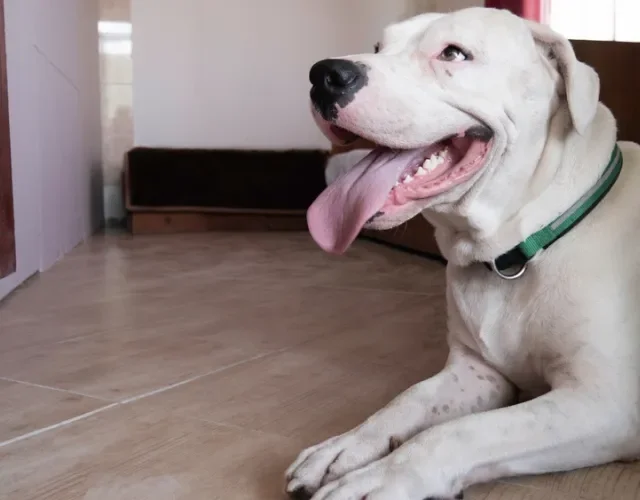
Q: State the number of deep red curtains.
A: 1